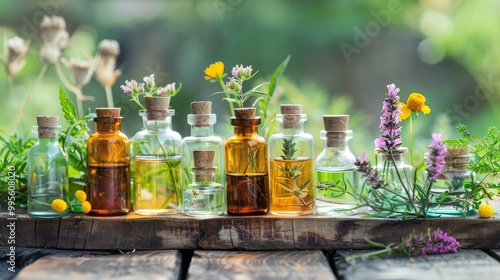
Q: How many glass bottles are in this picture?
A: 10